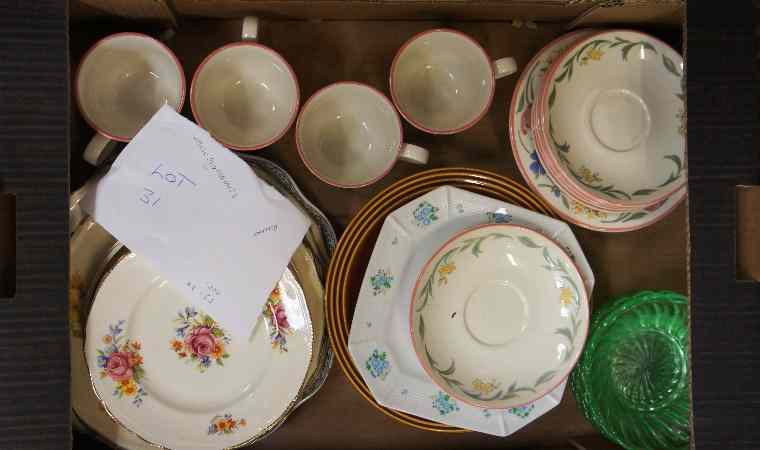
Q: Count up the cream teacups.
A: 4